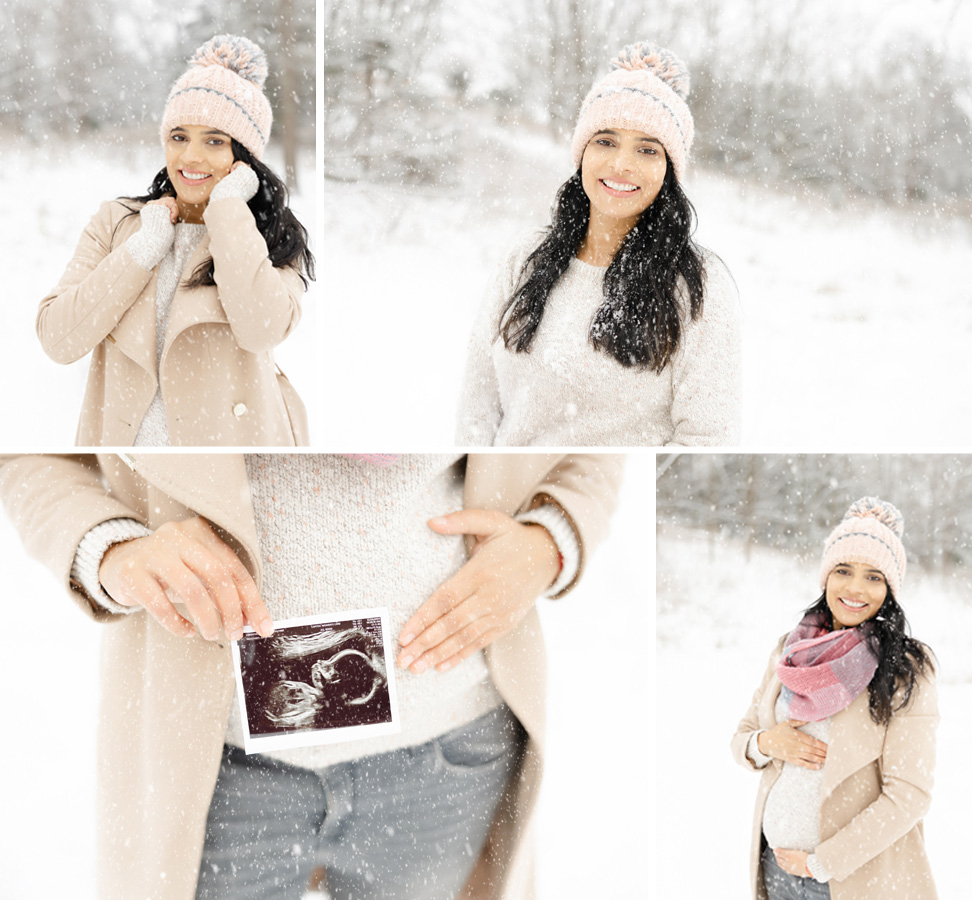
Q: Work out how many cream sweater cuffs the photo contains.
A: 6